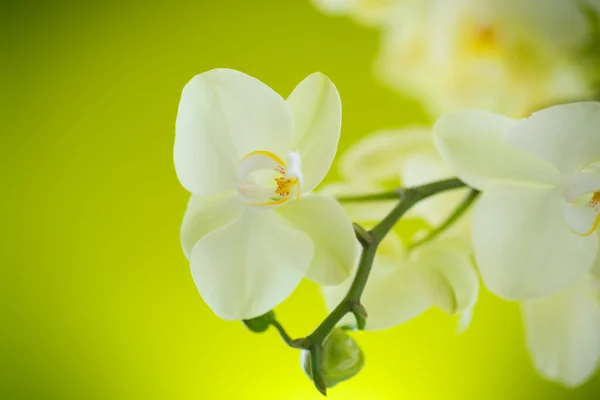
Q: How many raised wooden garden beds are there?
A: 0